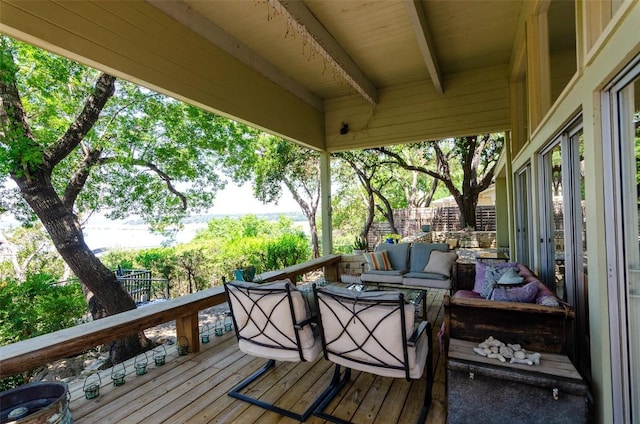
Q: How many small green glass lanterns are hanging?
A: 8